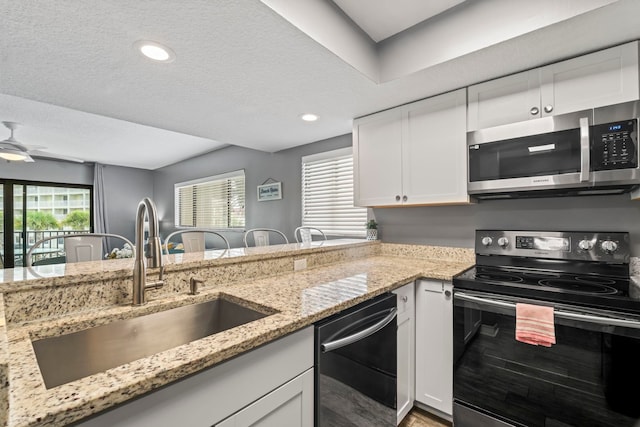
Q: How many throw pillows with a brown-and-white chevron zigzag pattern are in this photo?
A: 0